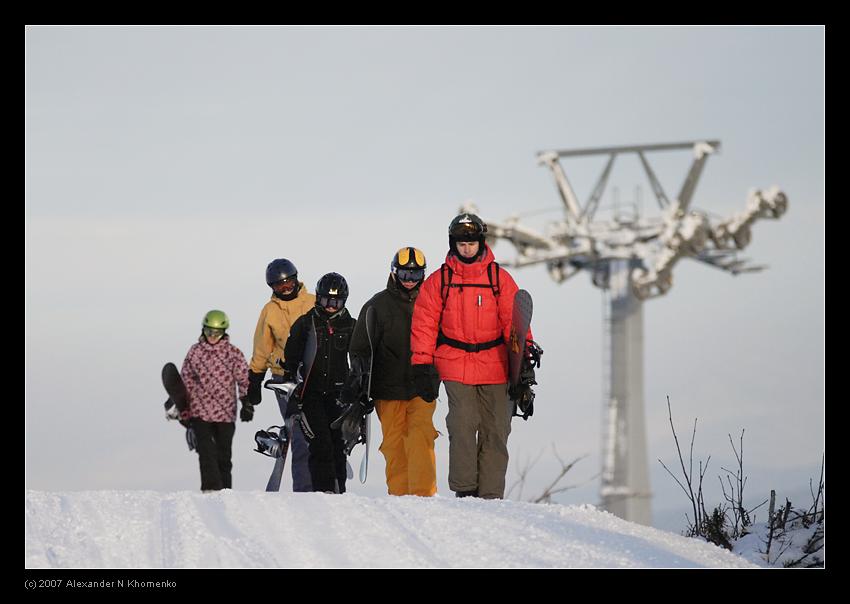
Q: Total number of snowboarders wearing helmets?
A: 5